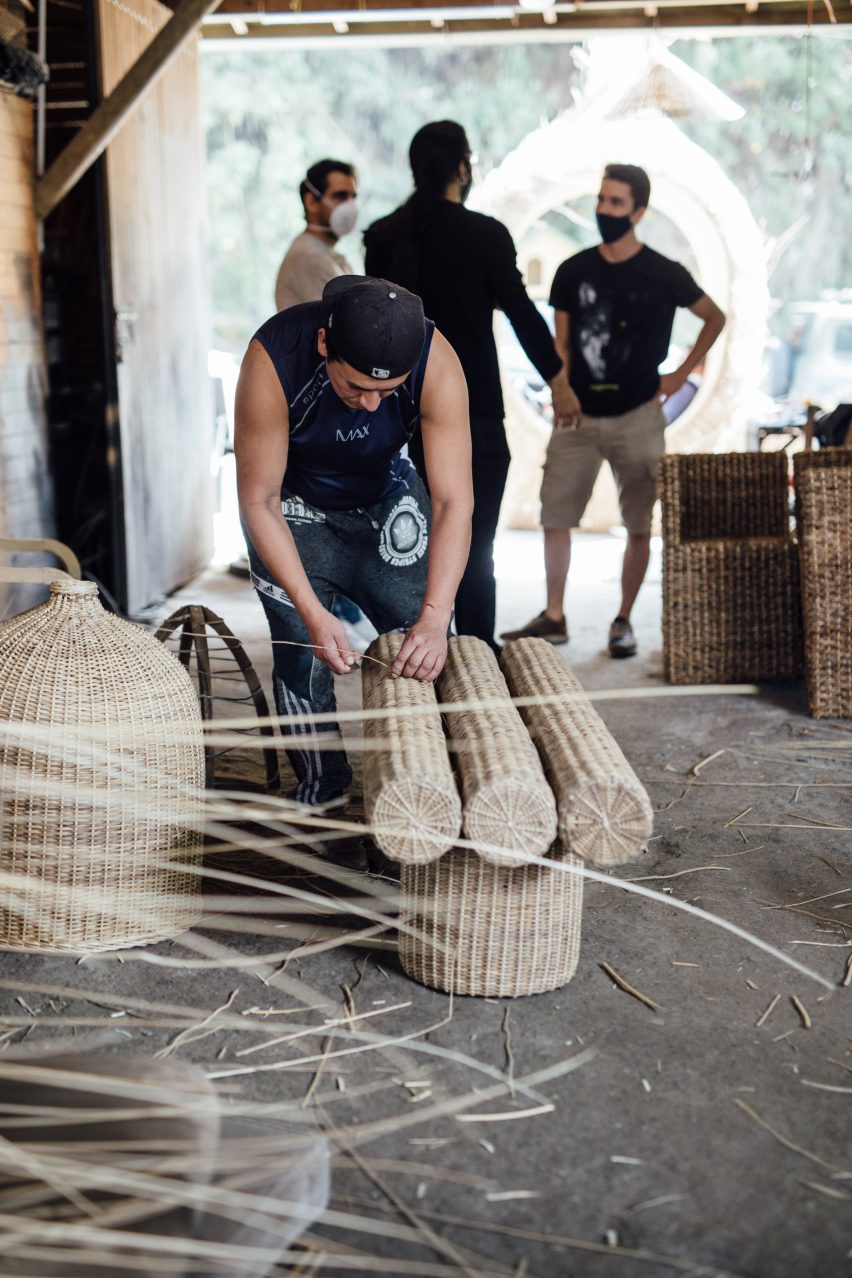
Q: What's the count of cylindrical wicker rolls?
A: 3